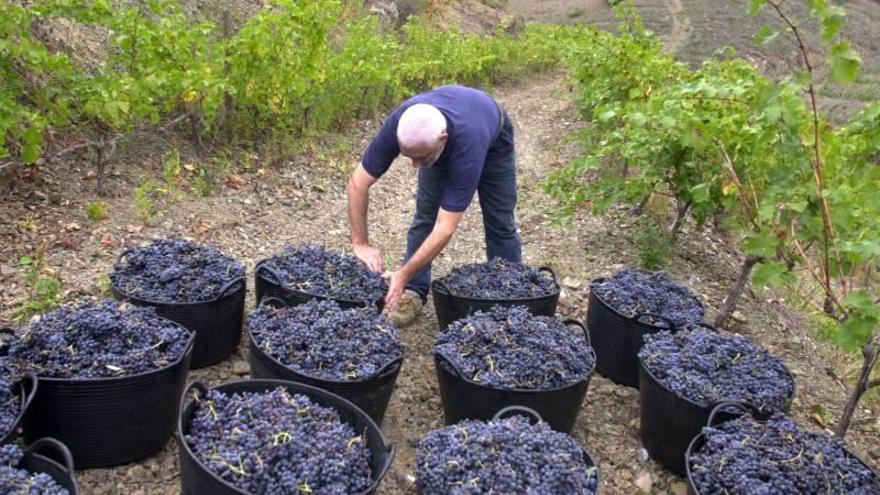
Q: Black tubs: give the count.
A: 13